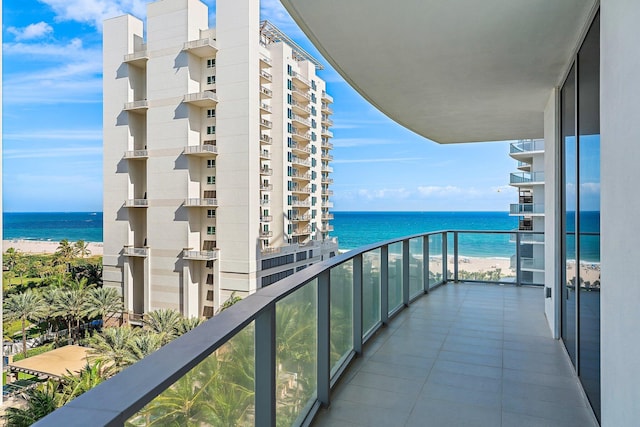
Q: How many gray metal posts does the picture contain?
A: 9